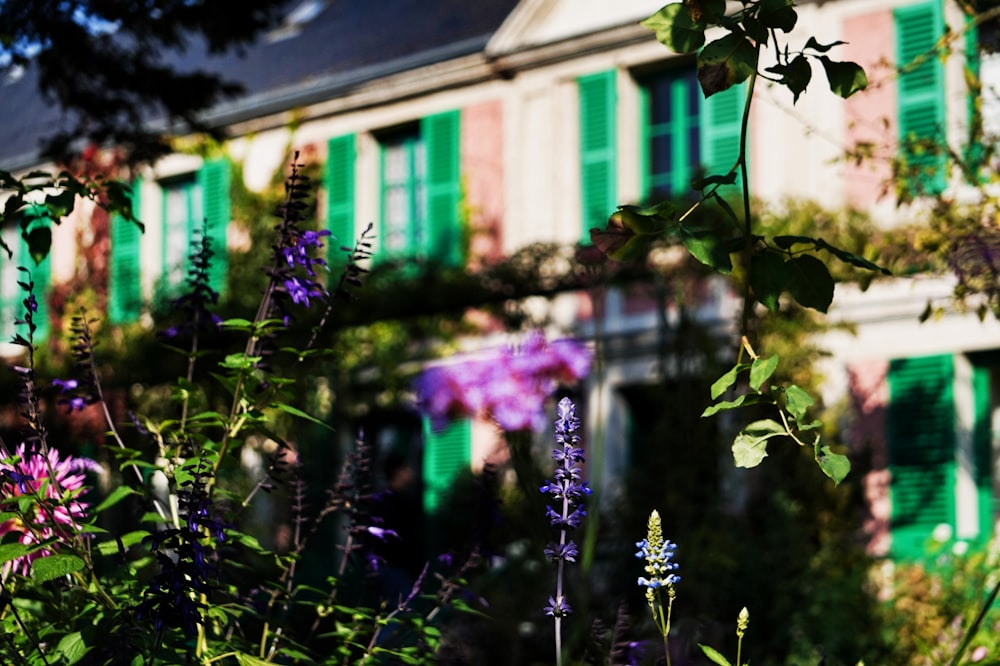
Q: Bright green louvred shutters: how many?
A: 10